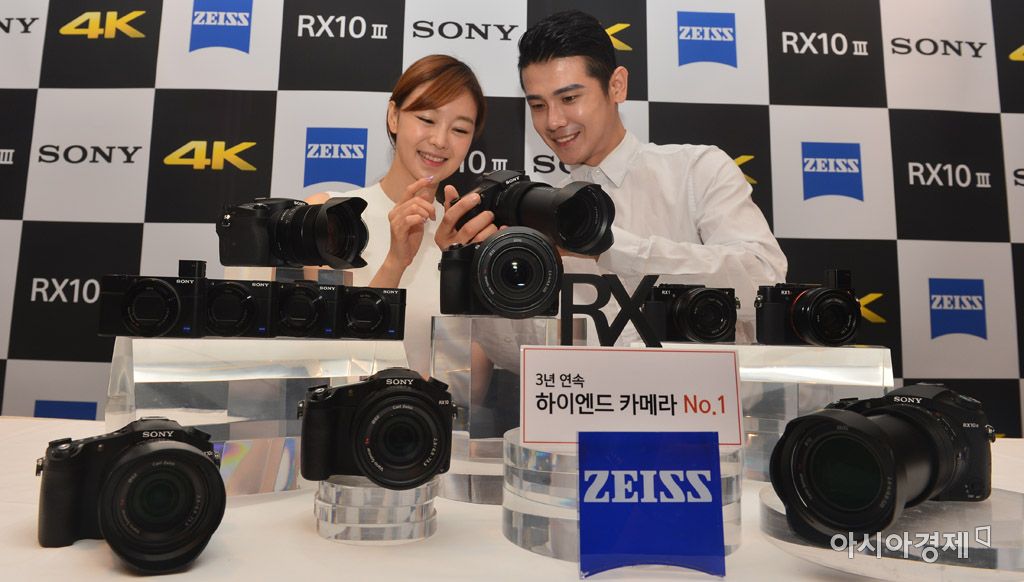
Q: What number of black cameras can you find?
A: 12